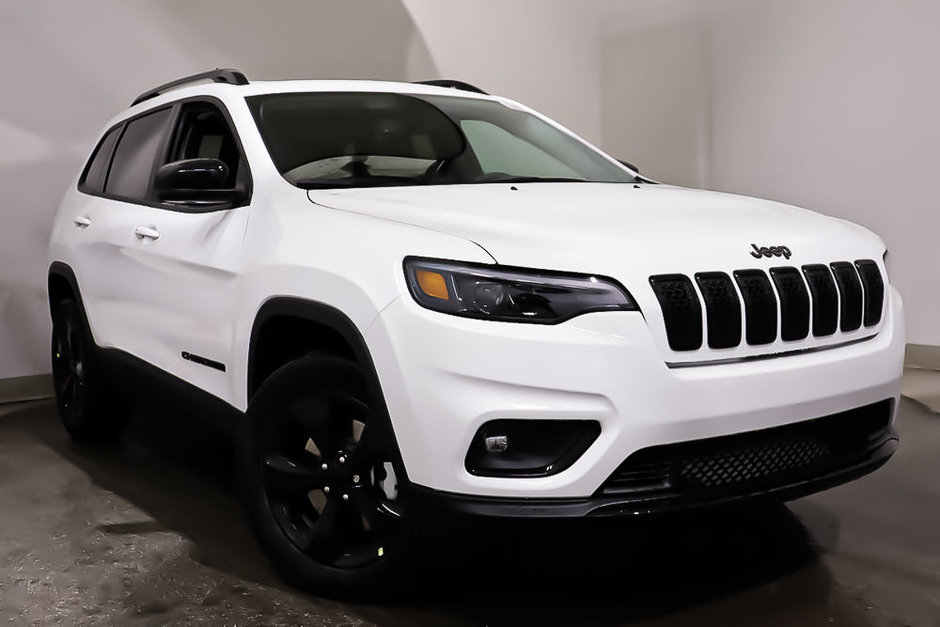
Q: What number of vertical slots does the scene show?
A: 7